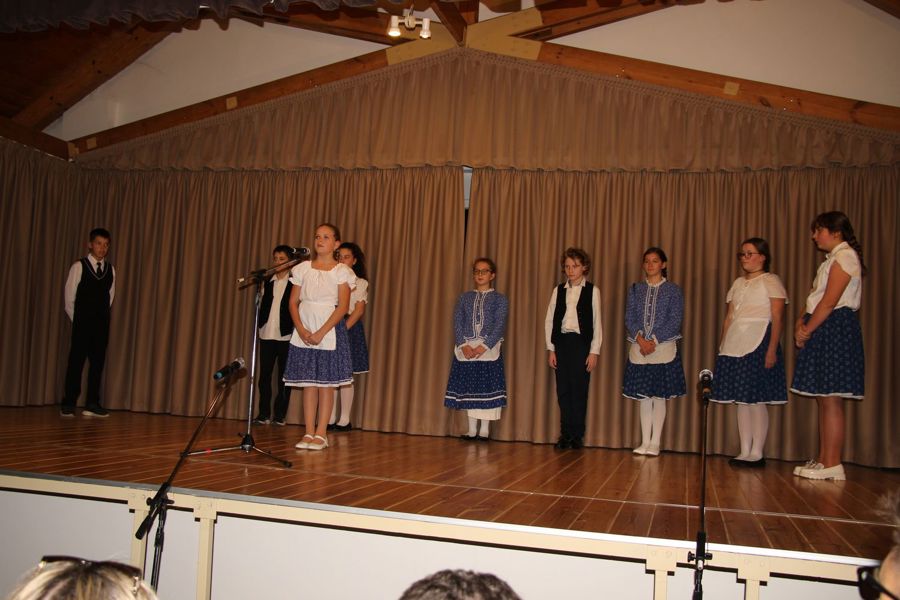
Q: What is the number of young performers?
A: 9